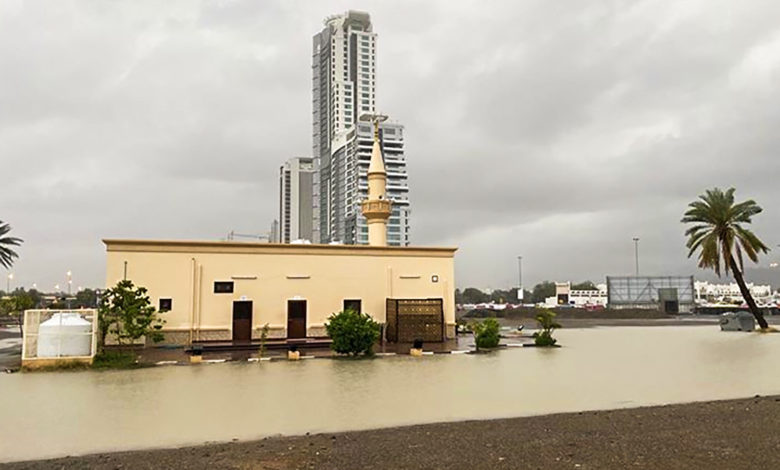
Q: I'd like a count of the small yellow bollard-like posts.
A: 3